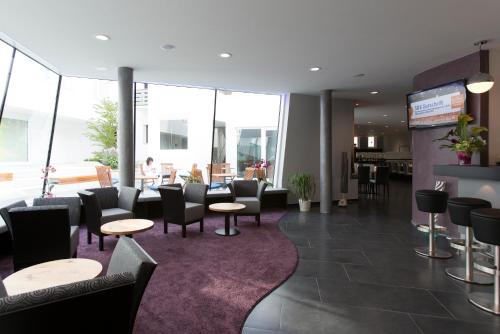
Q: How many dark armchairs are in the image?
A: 5